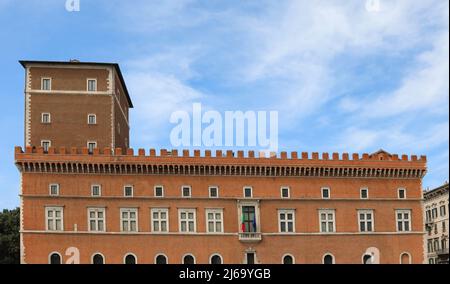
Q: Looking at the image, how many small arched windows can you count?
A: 10